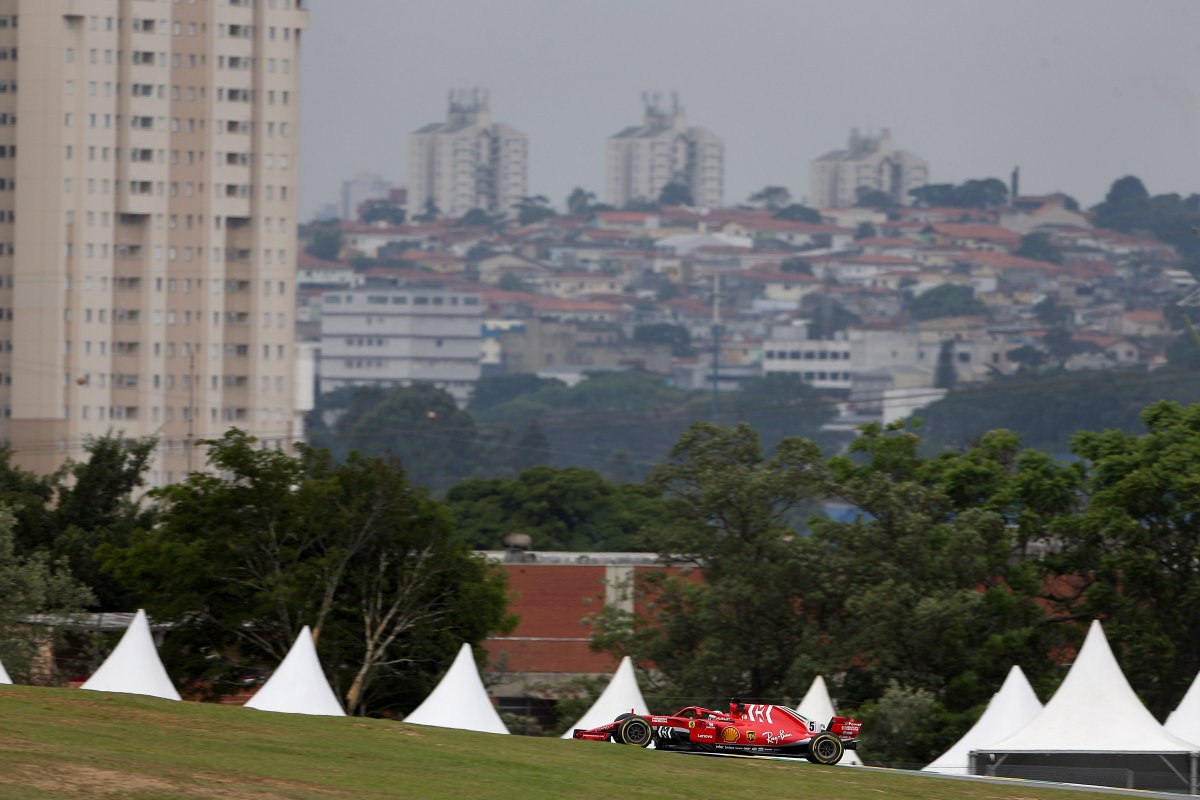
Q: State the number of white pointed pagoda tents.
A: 9